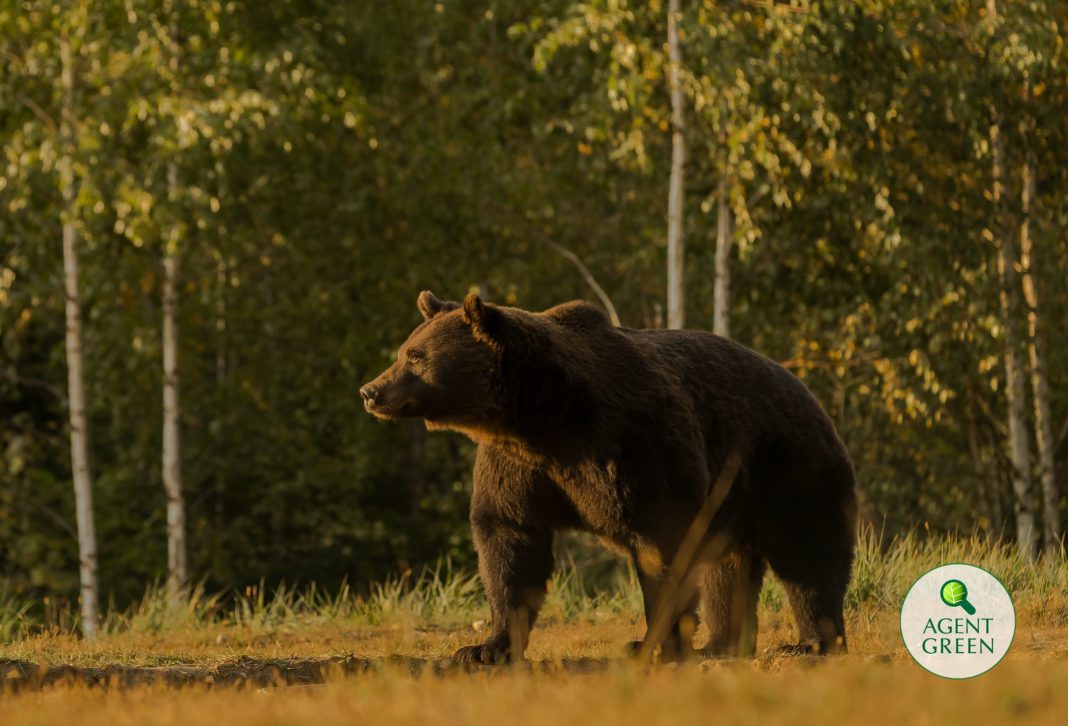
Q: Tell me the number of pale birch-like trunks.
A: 6